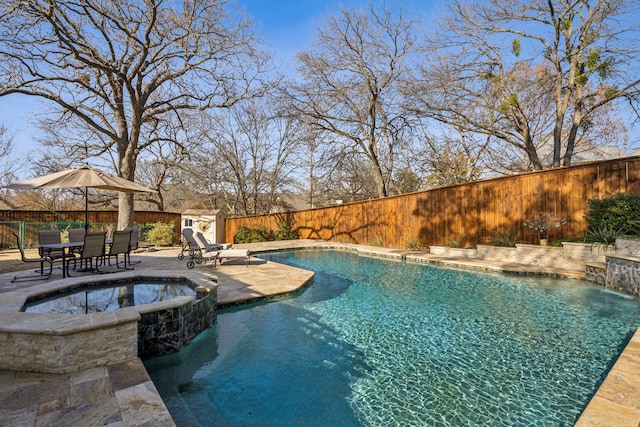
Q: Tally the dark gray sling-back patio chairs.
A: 6